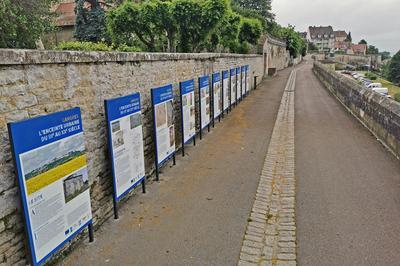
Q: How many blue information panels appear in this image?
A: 11